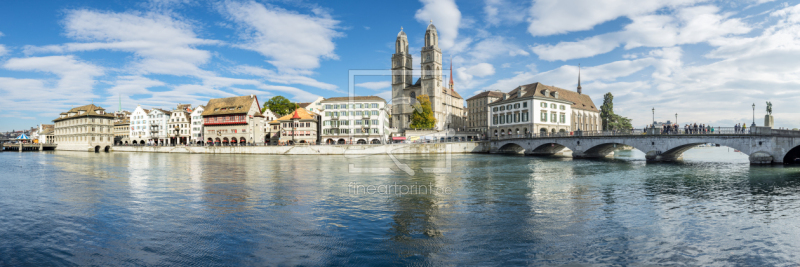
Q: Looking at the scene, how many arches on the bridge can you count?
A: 5